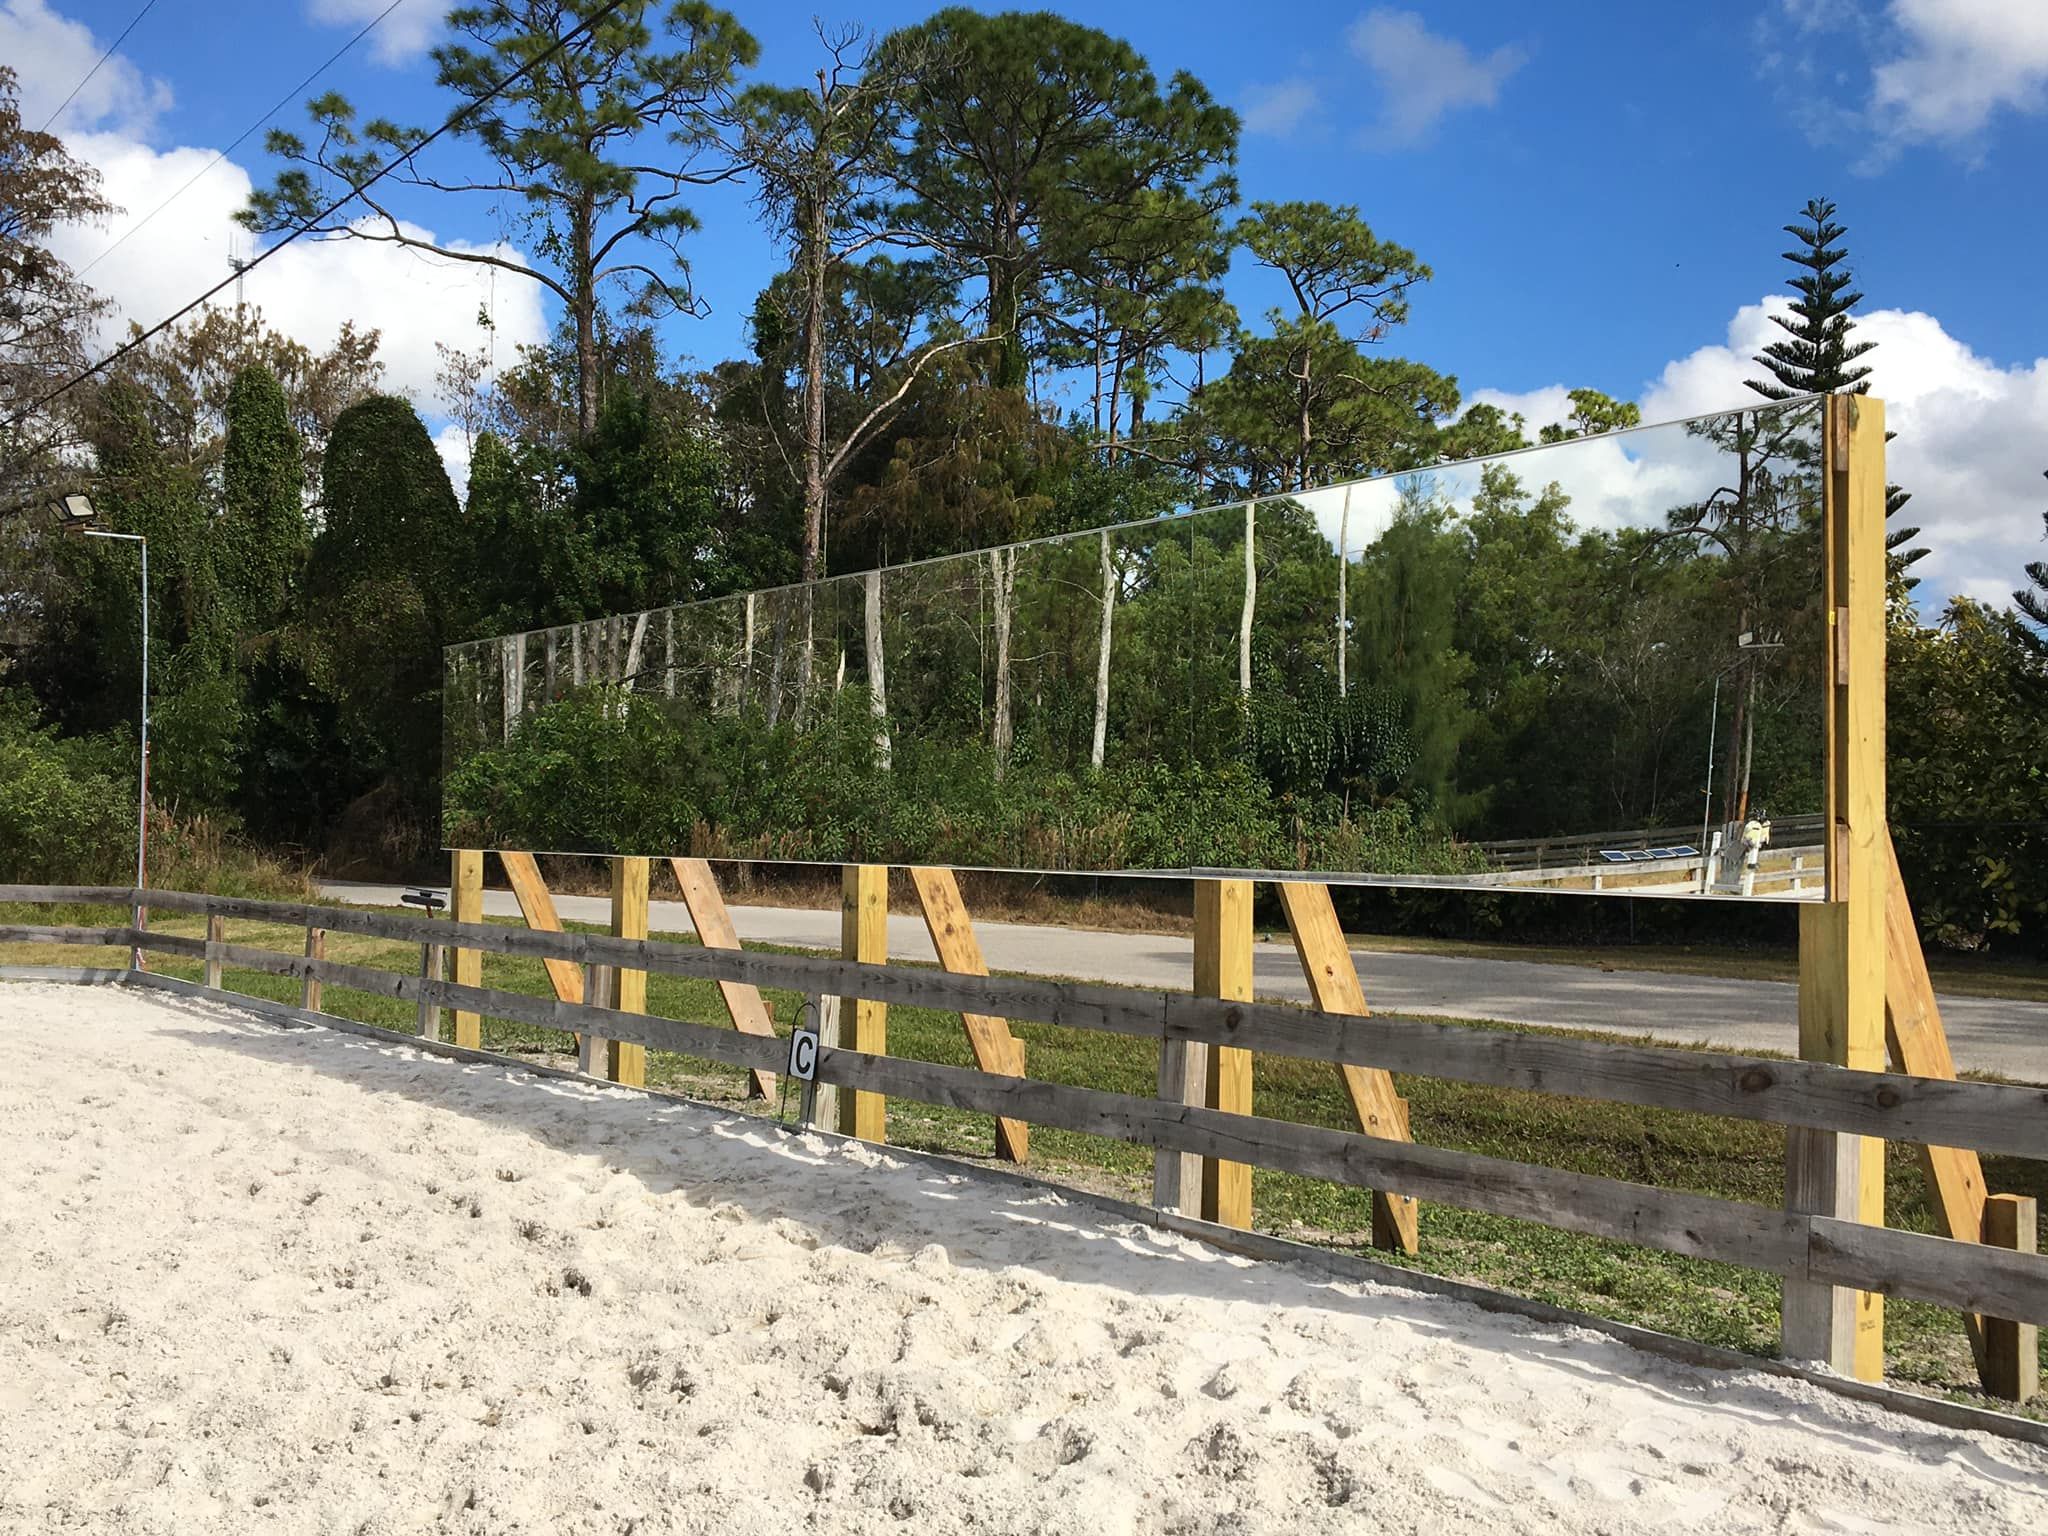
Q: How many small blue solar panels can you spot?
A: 4